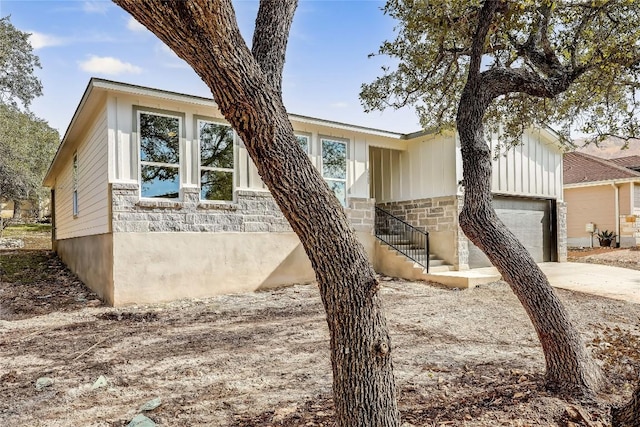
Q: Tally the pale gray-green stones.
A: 4